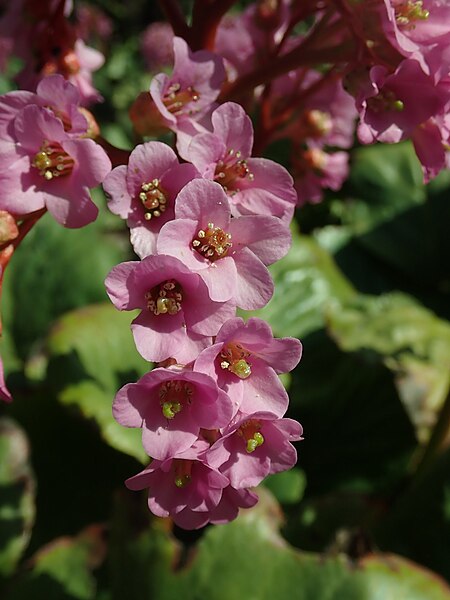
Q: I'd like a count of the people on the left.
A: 0